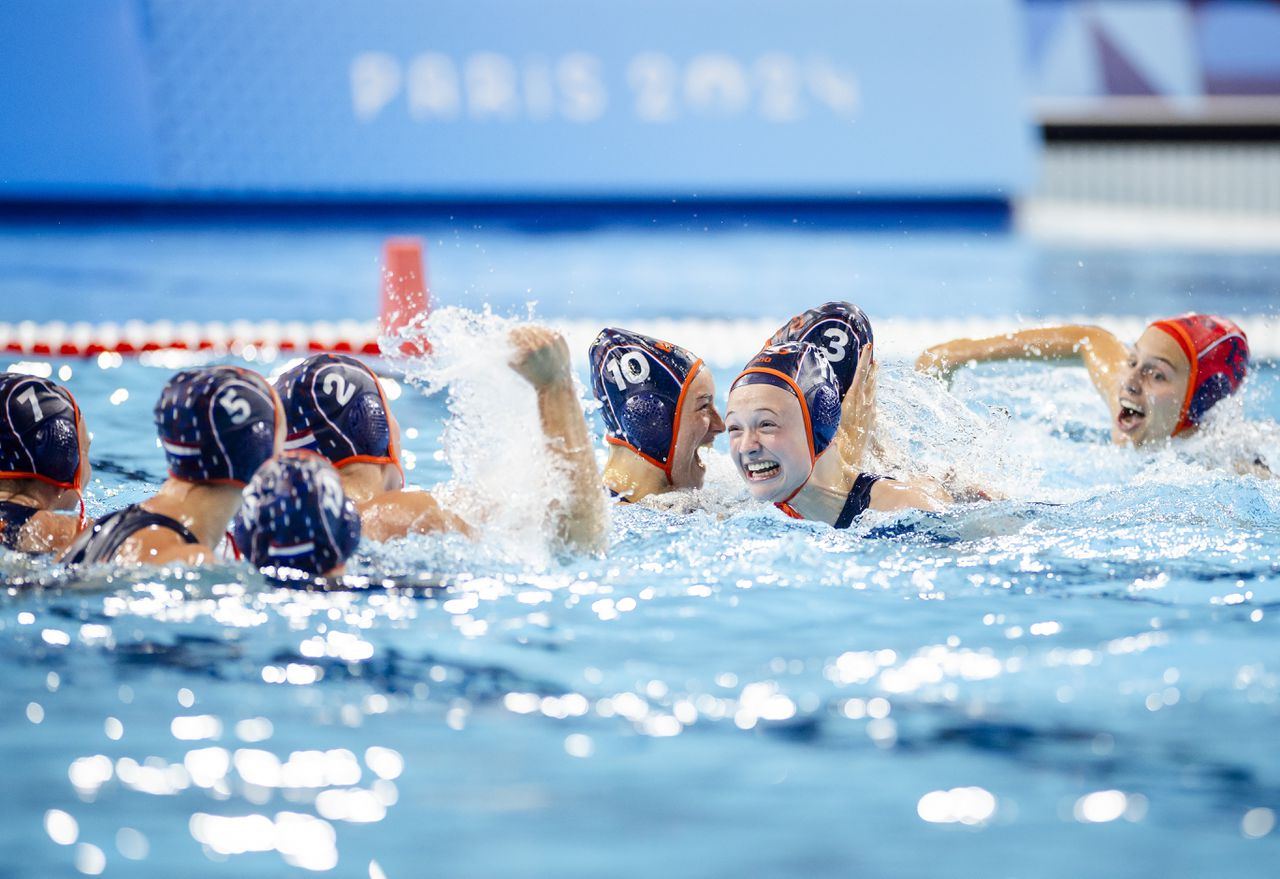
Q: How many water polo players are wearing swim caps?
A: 8